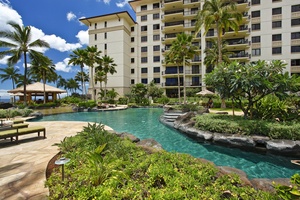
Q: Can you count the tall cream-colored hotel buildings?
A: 1